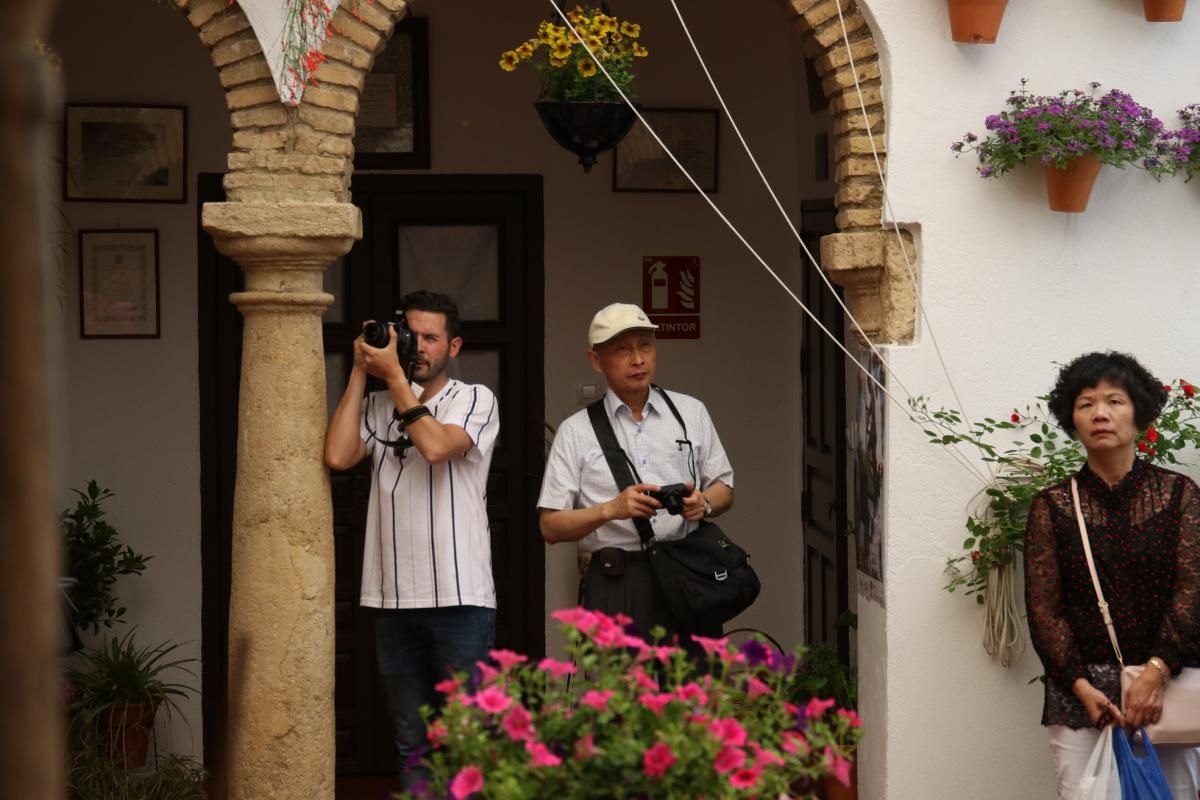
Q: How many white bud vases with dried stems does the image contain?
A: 0